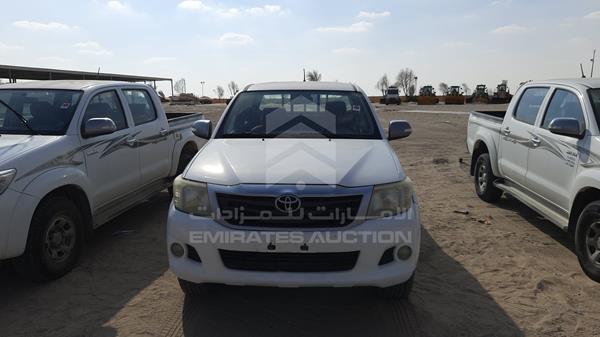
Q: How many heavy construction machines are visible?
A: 4